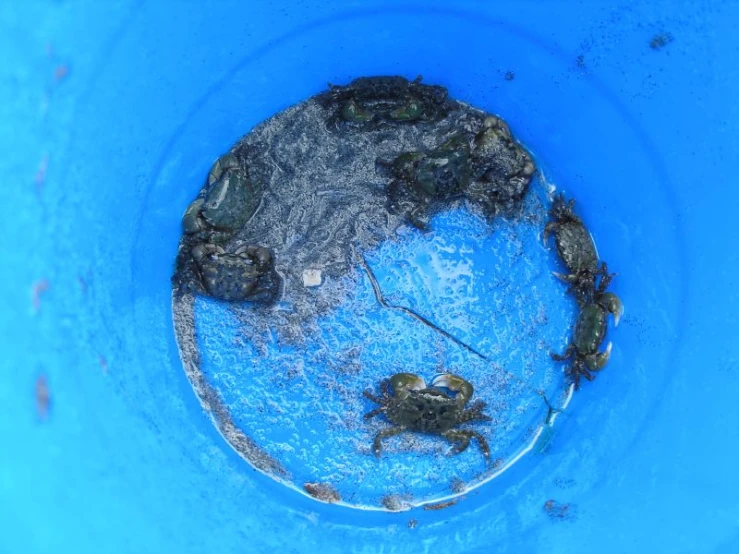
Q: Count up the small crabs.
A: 8